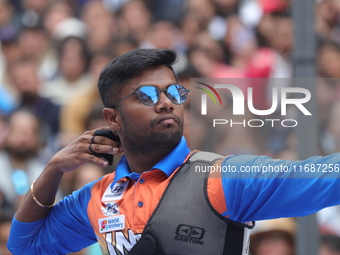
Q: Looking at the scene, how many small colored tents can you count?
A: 0